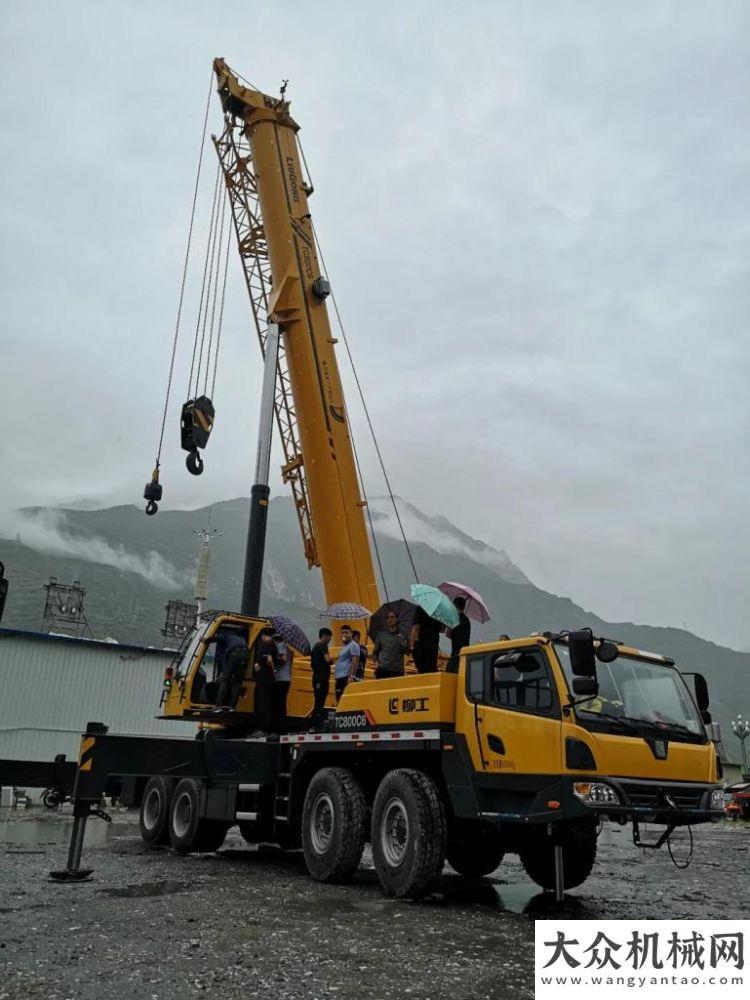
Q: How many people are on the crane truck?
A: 9